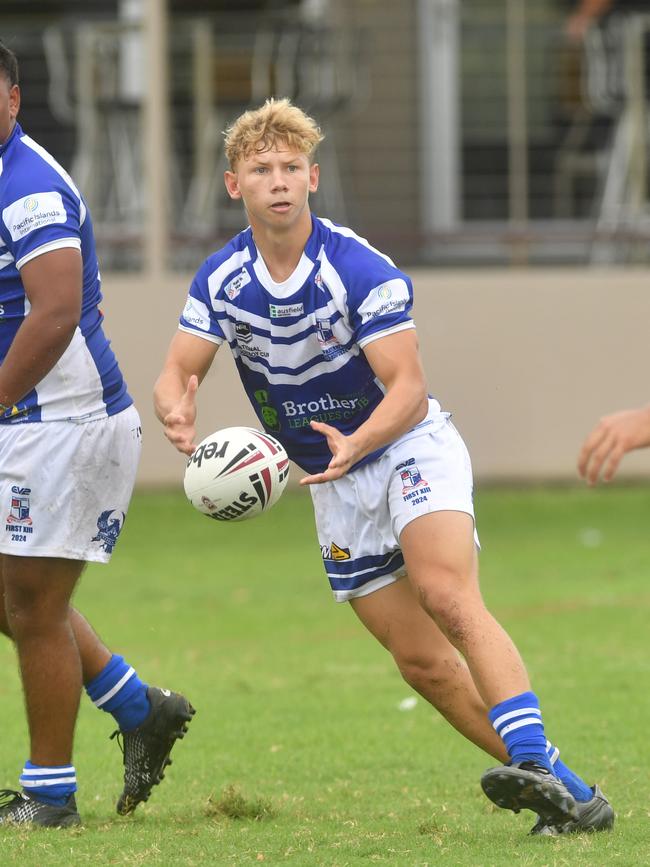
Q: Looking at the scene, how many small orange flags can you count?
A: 0